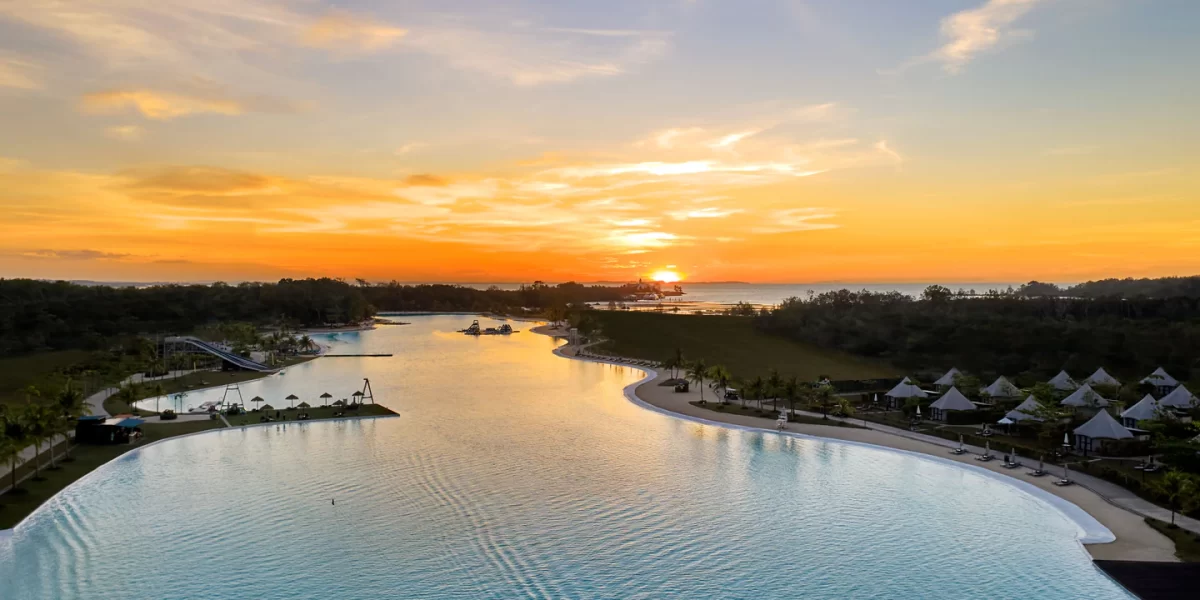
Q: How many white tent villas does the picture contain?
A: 12